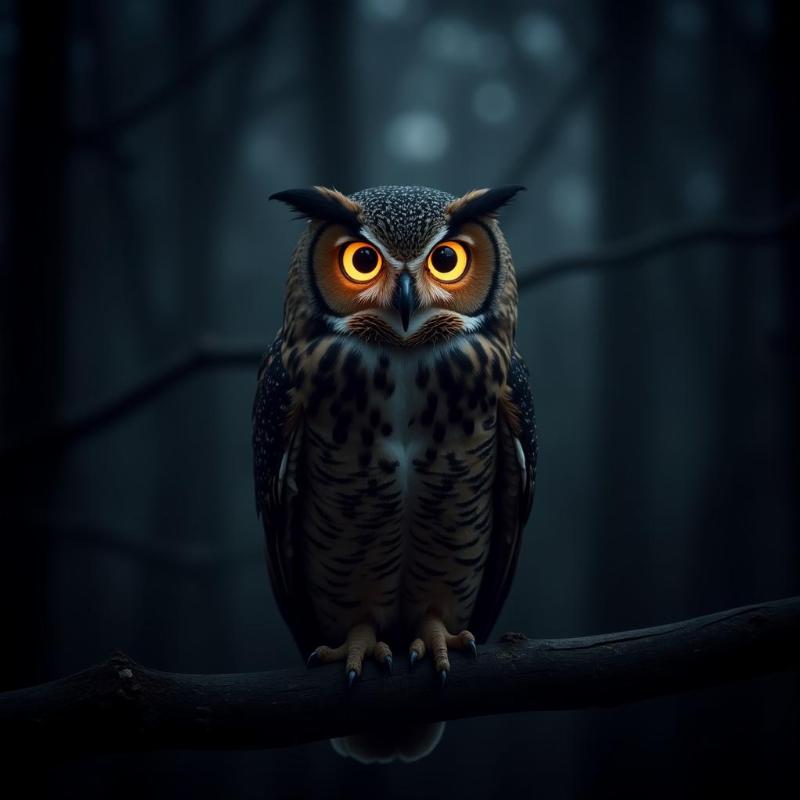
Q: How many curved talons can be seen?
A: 6